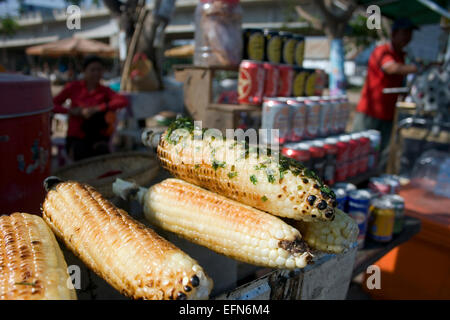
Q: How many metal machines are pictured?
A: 1